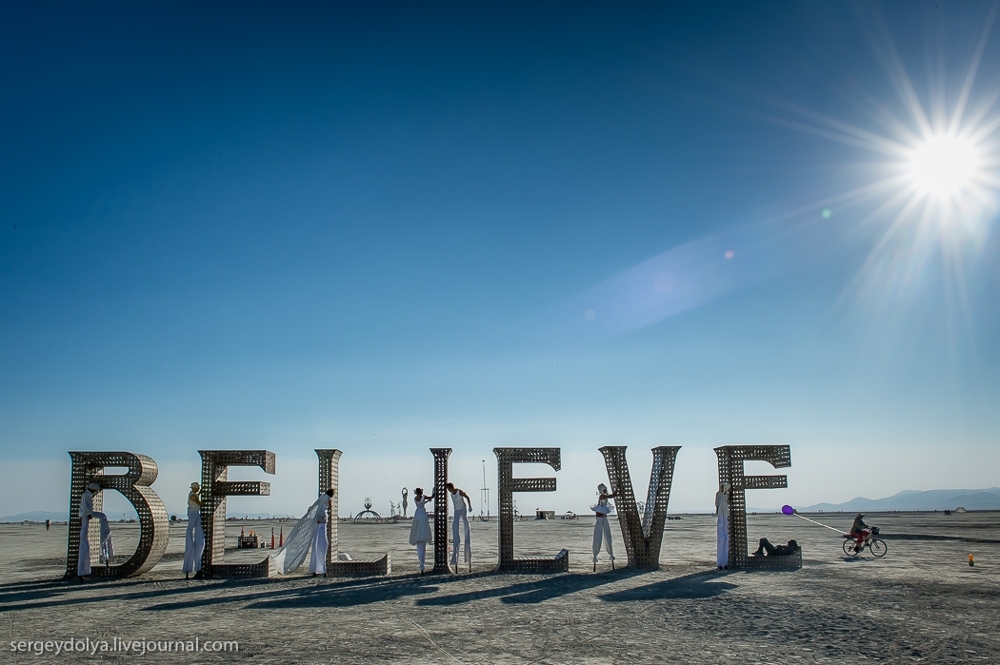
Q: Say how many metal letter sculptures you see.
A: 7